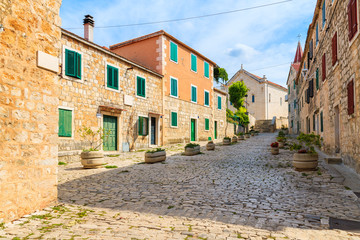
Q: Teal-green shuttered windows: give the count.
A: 14